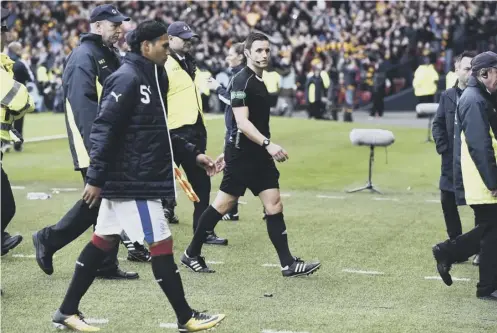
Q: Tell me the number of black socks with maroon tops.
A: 2